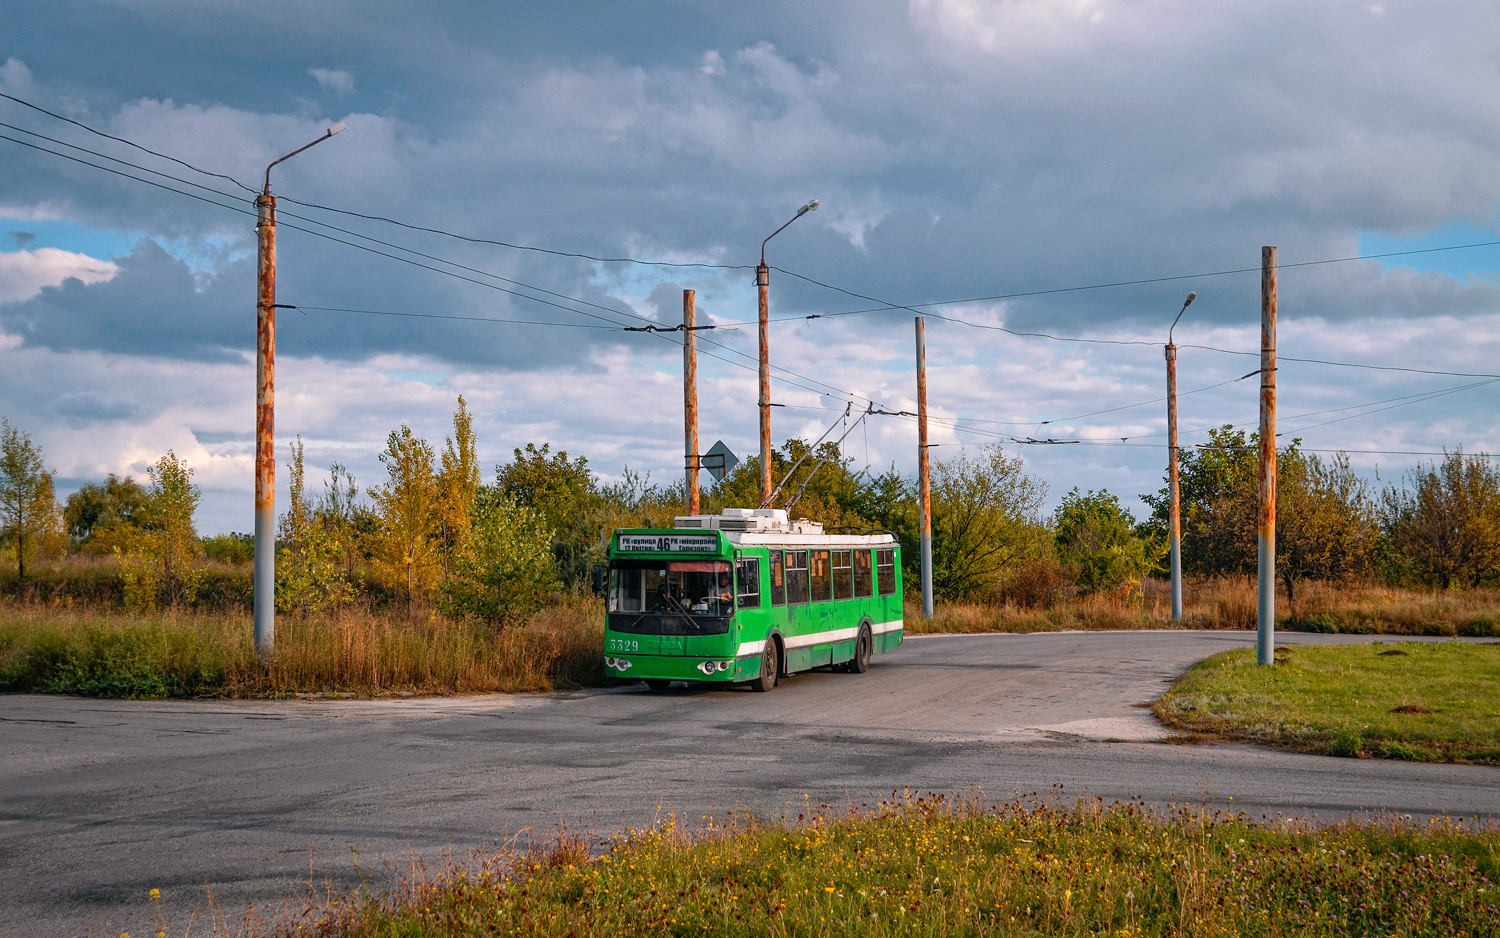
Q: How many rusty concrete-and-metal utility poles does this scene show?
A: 6